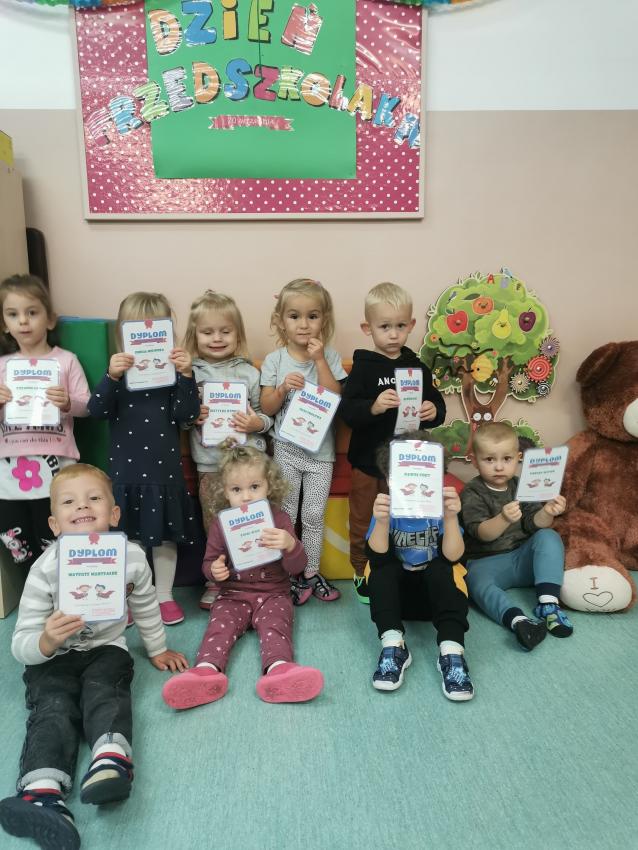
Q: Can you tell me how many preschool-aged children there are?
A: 9